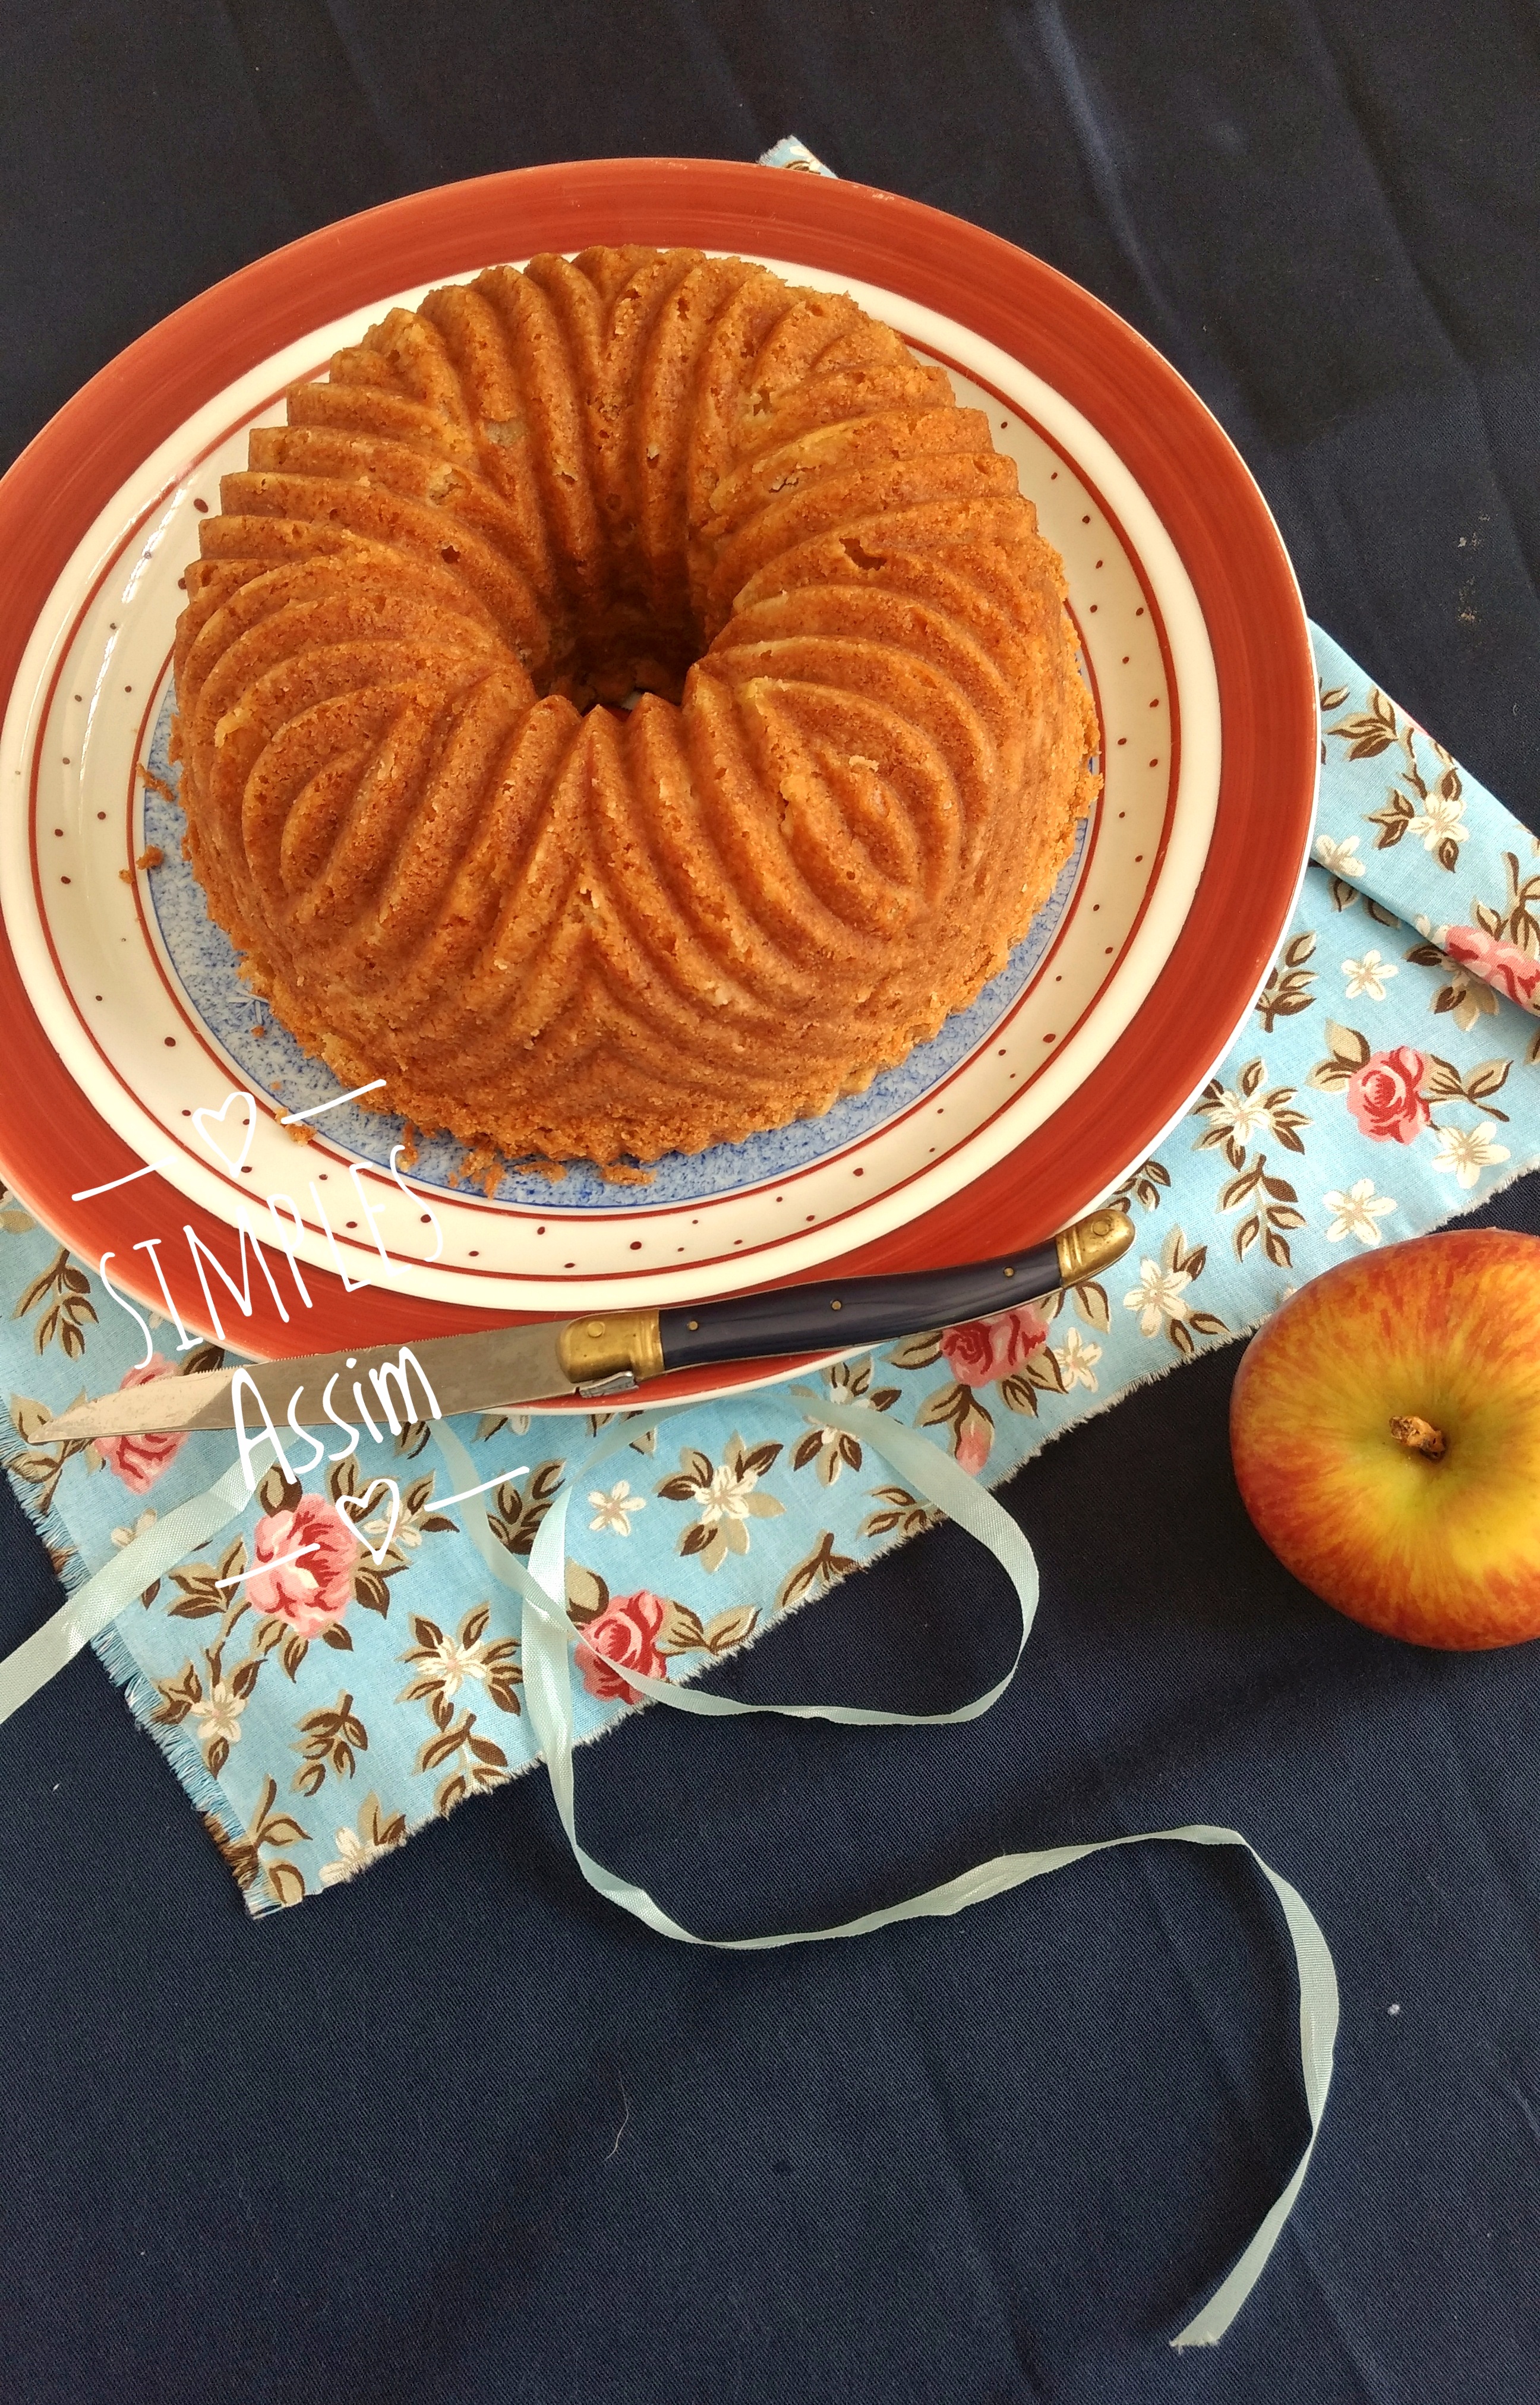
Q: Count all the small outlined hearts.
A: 2